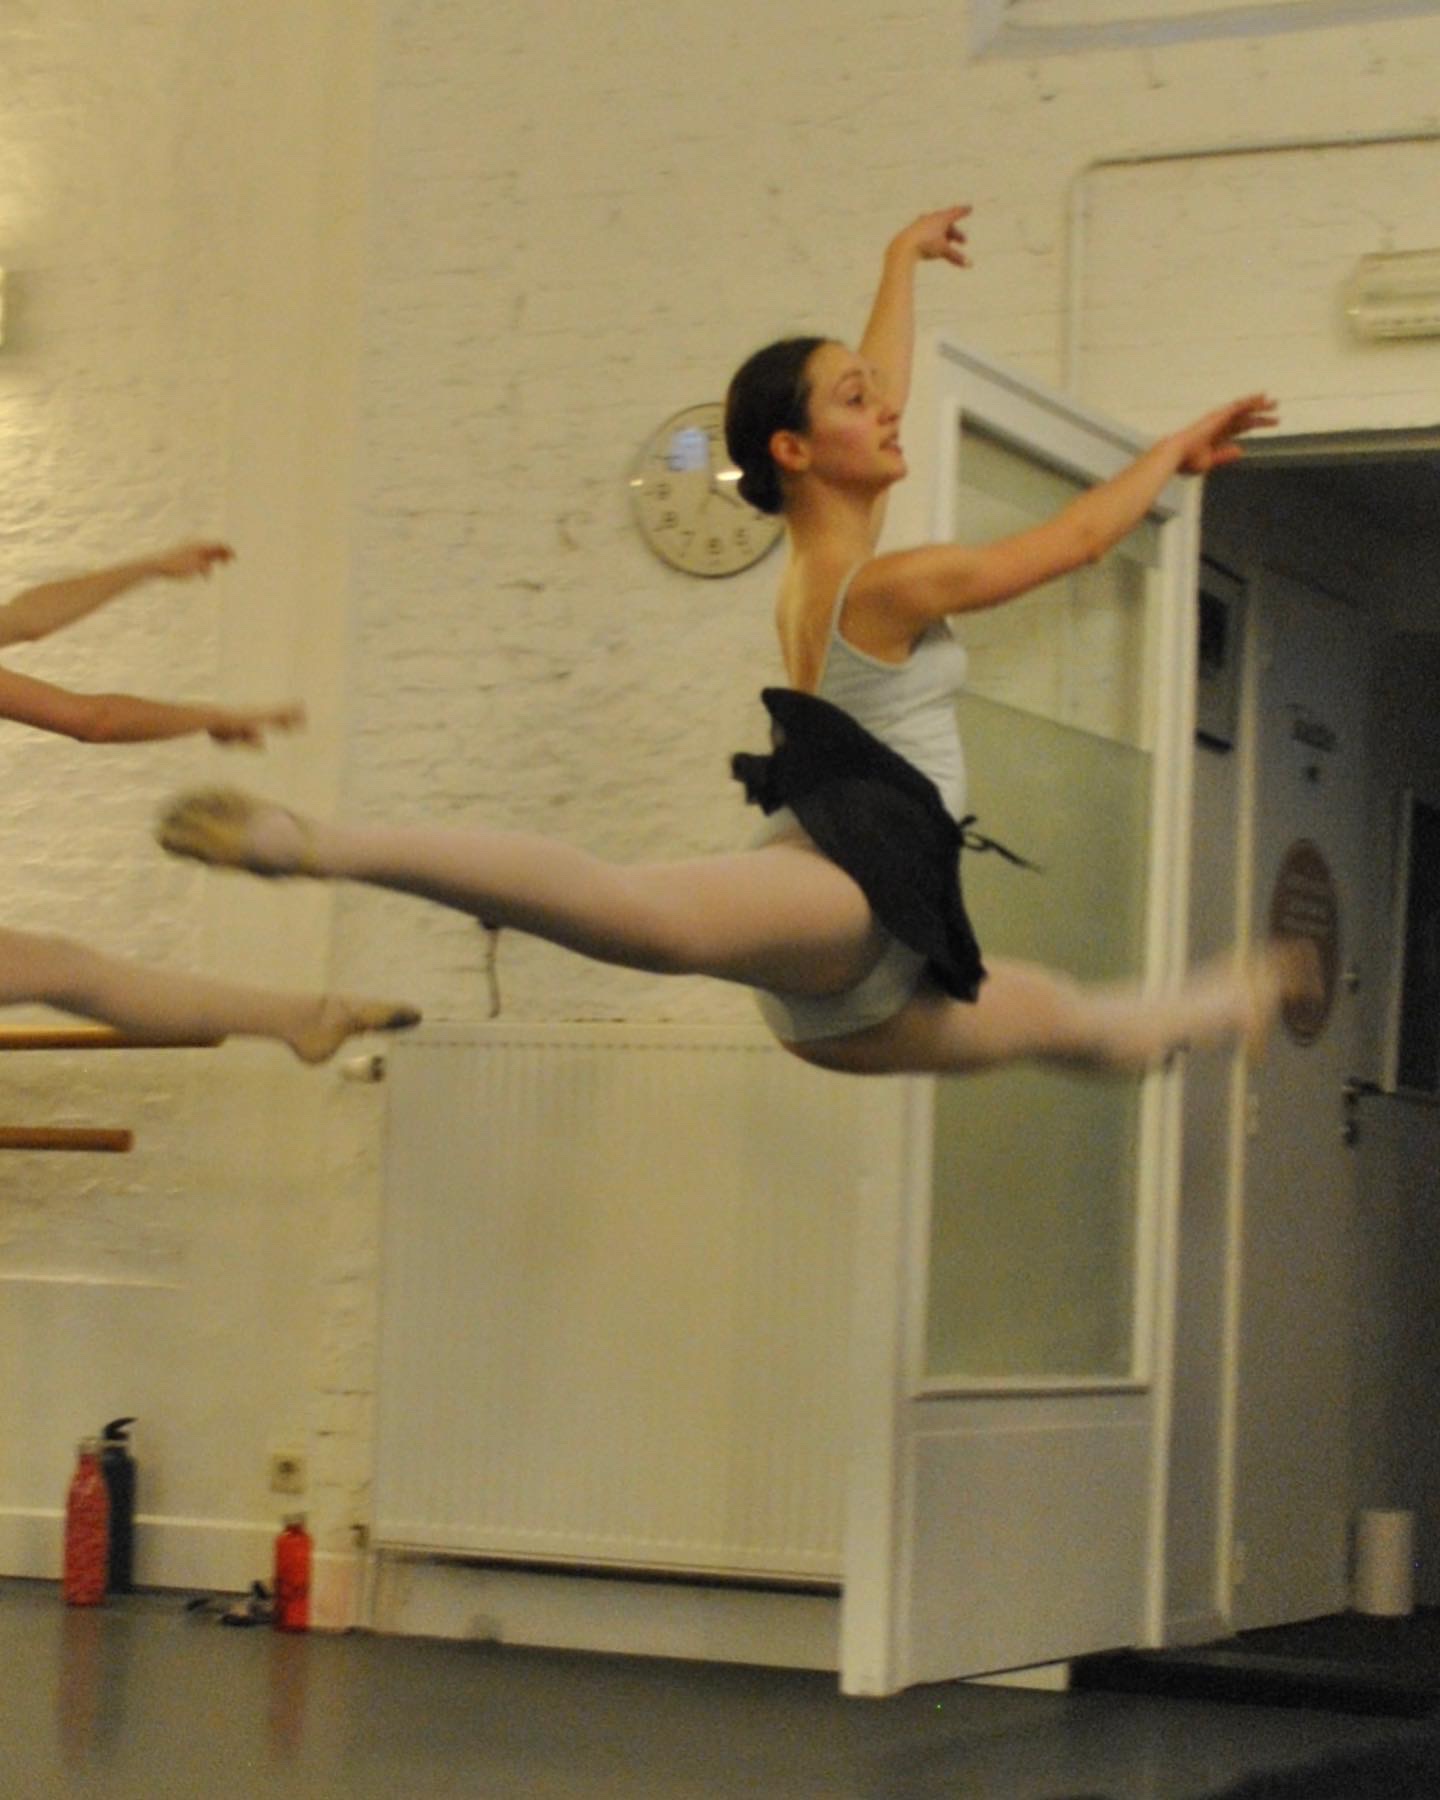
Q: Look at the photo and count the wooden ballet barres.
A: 2